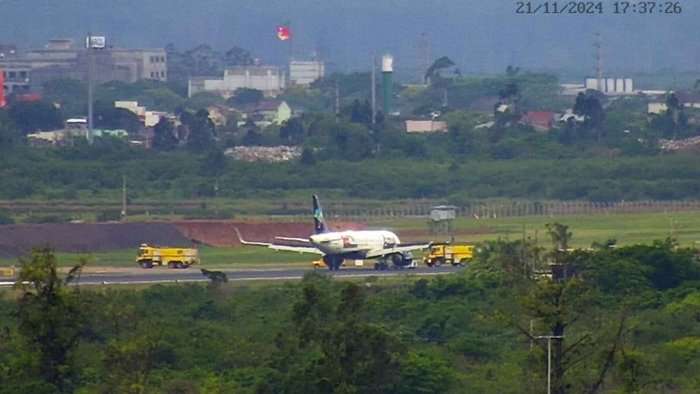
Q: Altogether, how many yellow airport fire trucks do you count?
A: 2